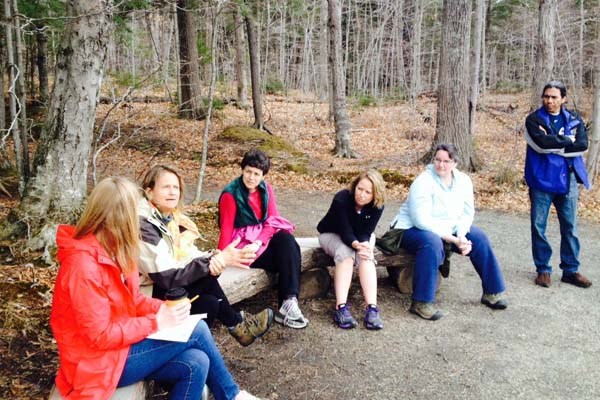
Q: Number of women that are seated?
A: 5